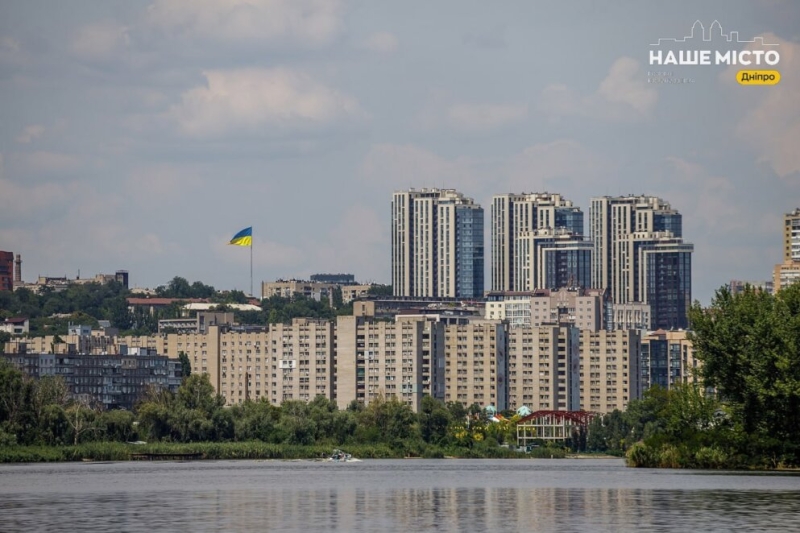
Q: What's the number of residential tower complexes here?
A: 3